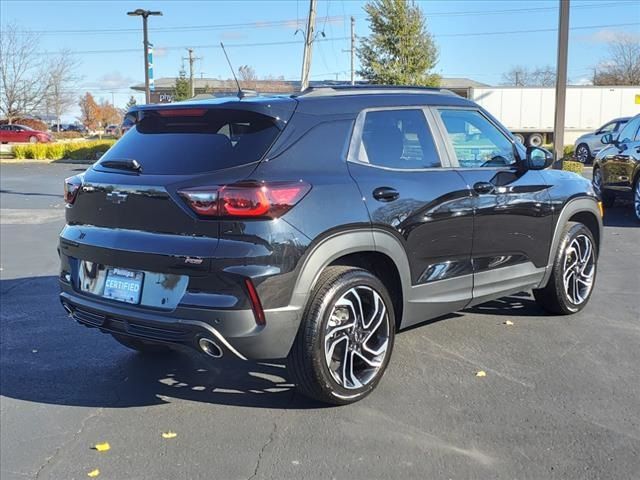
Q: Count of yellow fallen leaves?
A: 5